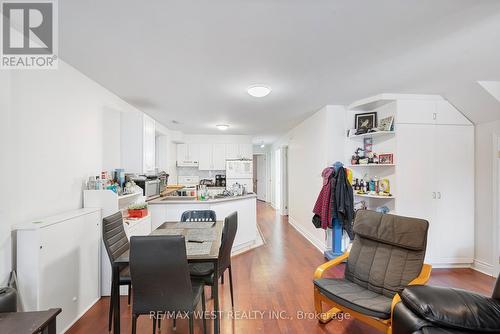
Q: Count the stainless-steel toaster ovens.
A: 1